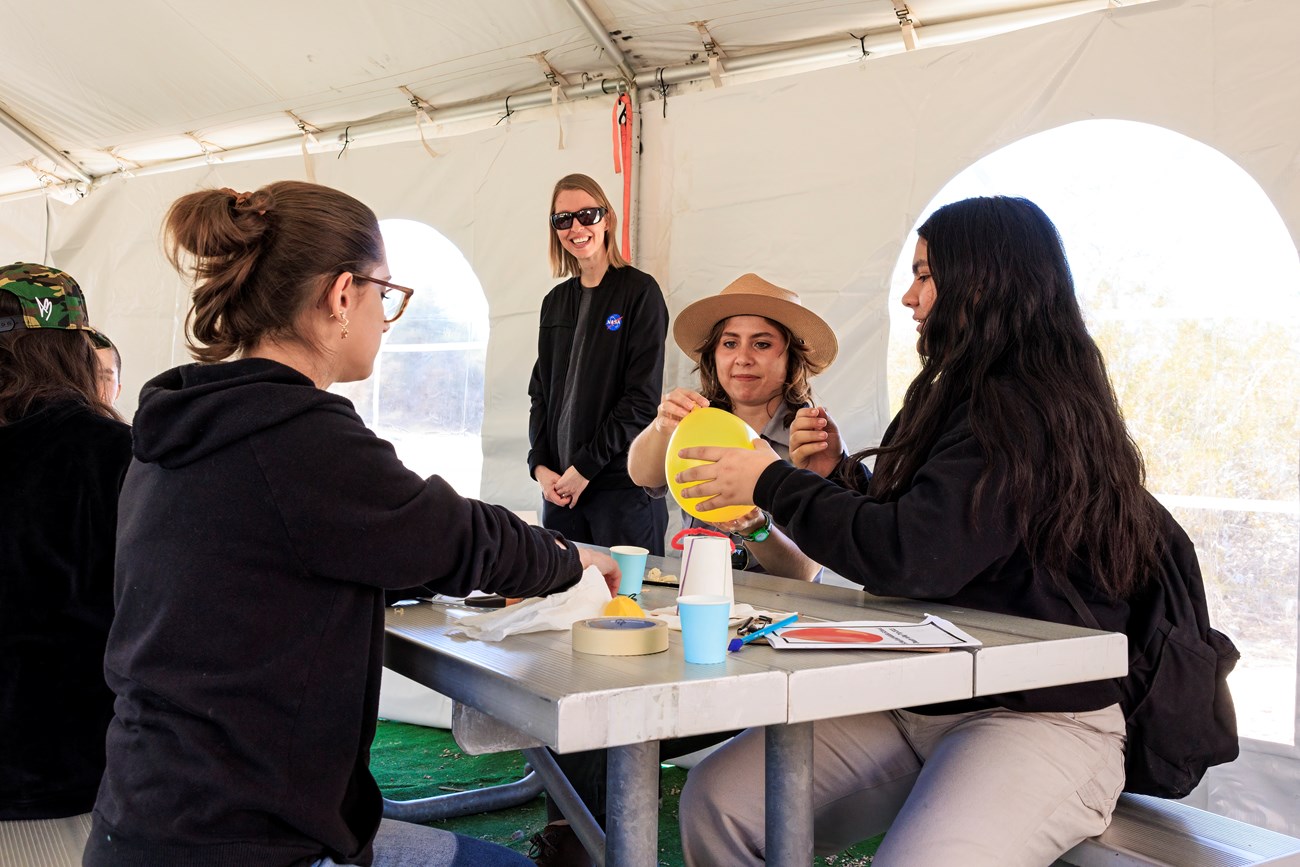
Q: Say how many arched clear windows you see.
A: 2